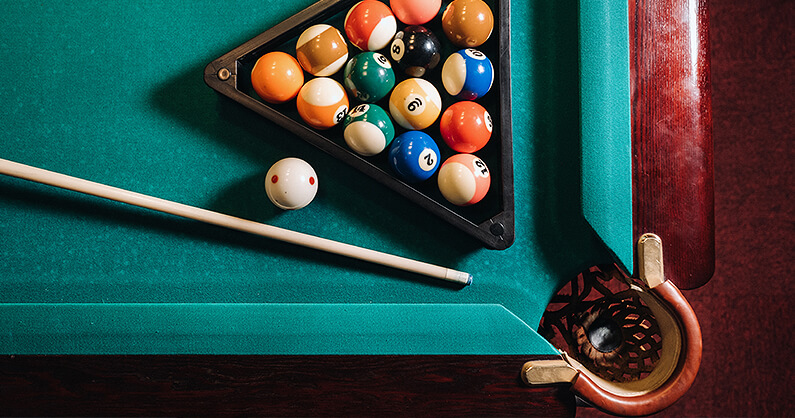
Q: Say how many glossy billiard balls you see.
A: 15